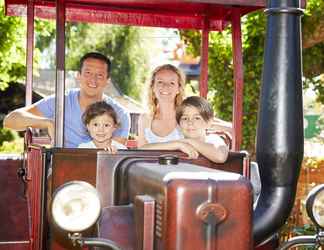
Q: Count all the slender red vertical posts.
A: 4